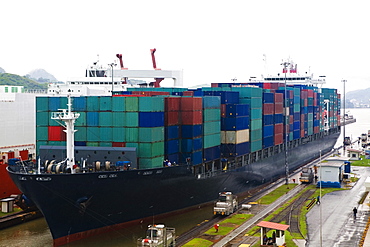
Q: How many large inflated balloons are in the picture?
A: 0